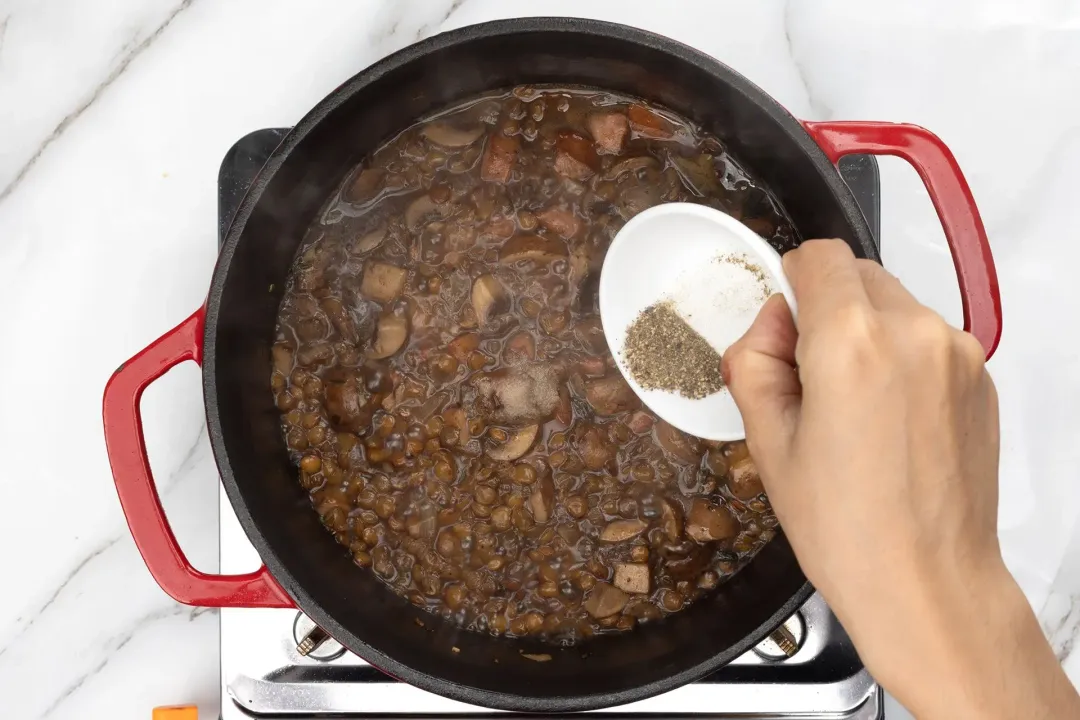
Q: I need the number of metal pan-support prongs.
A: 2